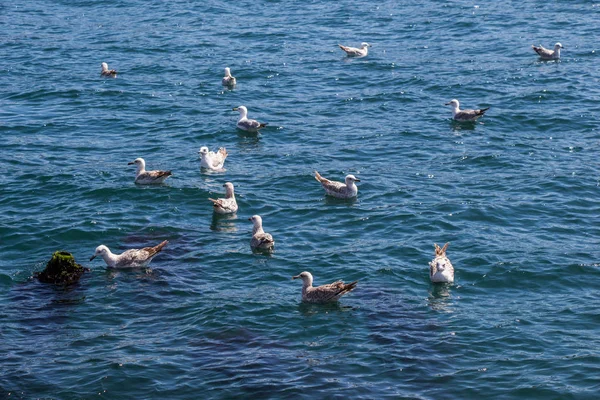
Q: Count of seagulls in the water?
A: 14